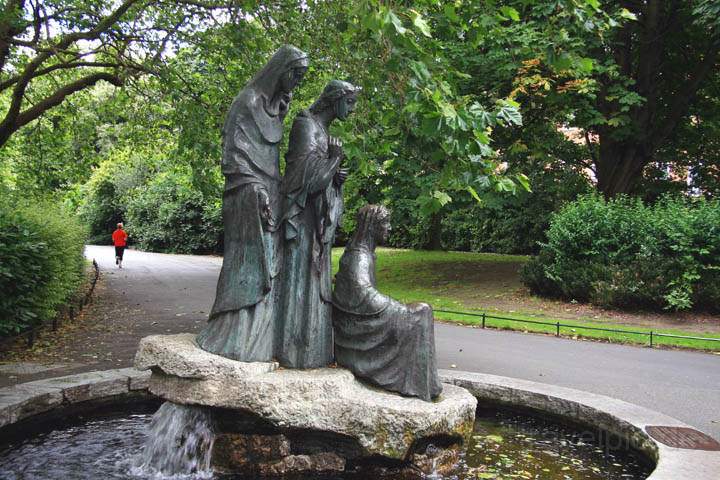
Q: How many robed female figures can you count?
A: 3